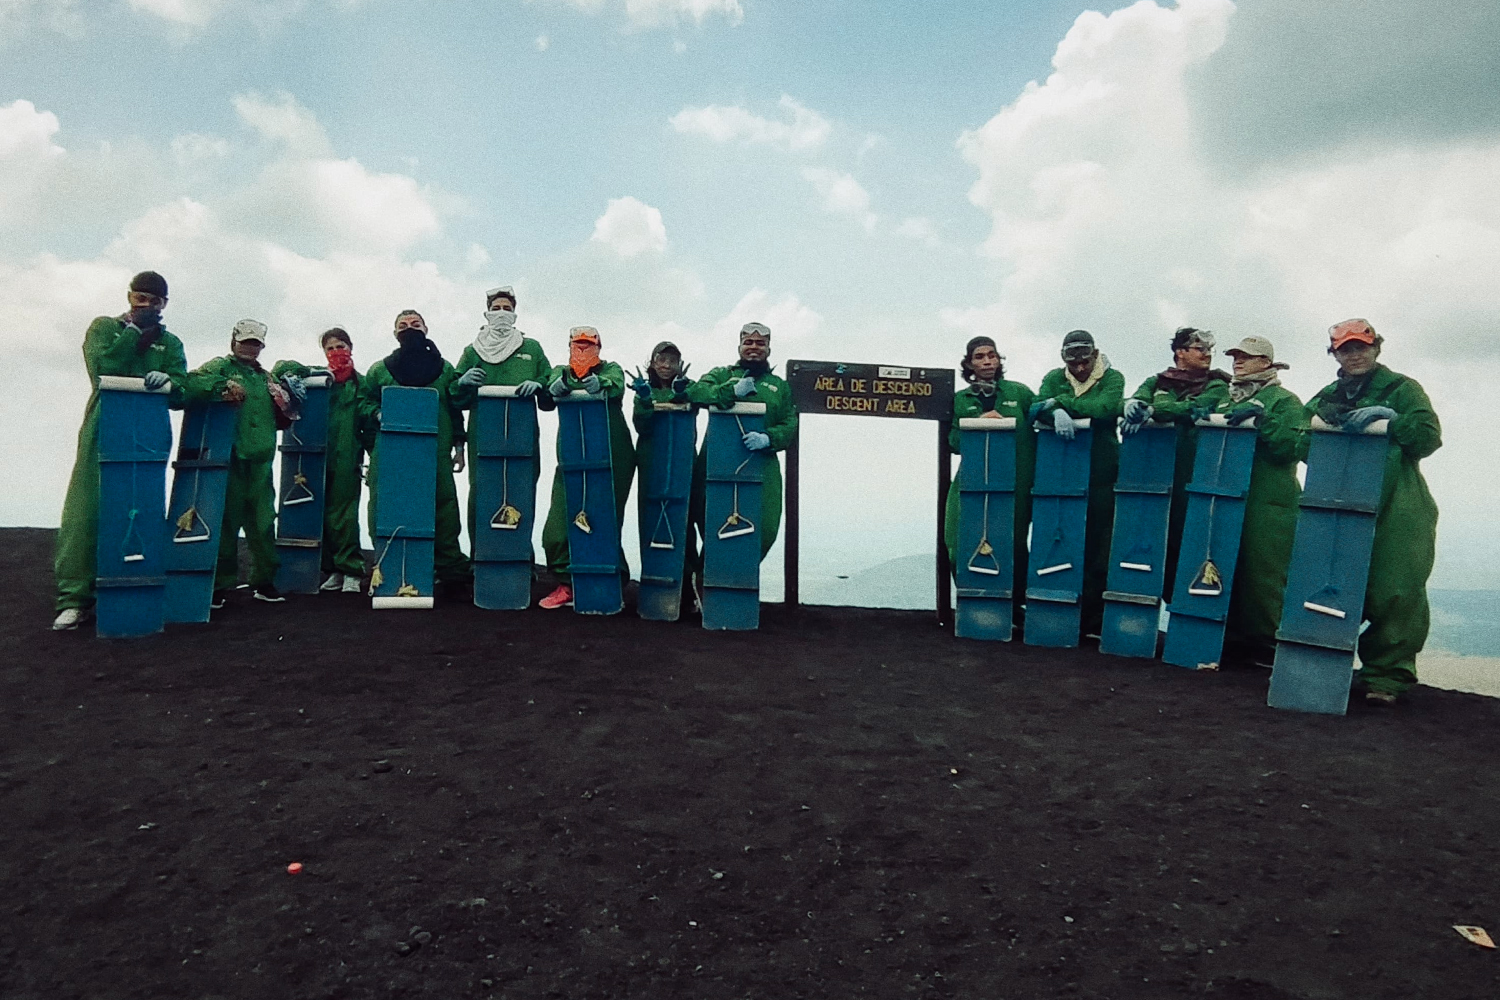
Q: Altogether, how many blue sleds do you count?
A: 13